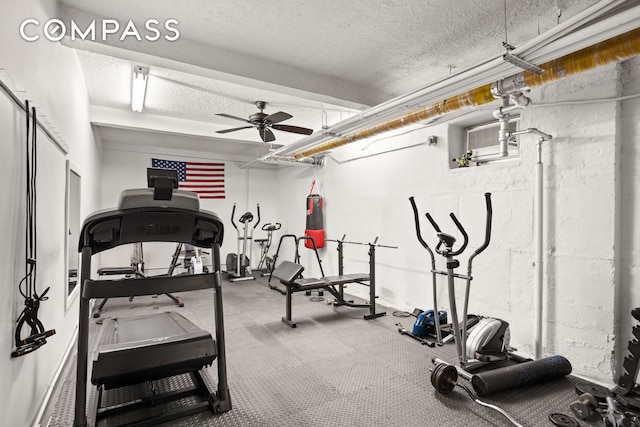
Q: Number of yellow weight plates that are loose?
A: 0